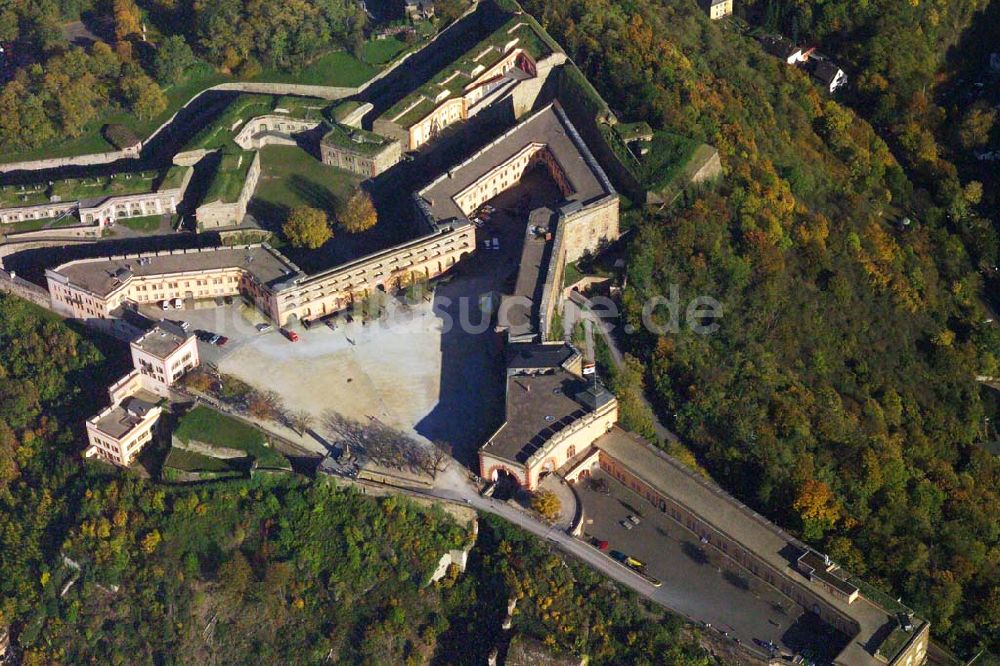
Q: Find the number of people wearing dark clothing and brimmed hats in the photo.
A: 0